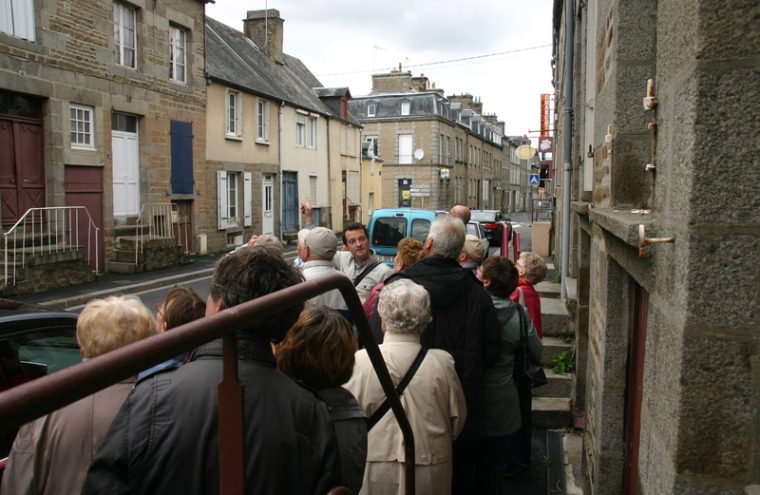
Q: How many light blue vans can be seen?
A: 1